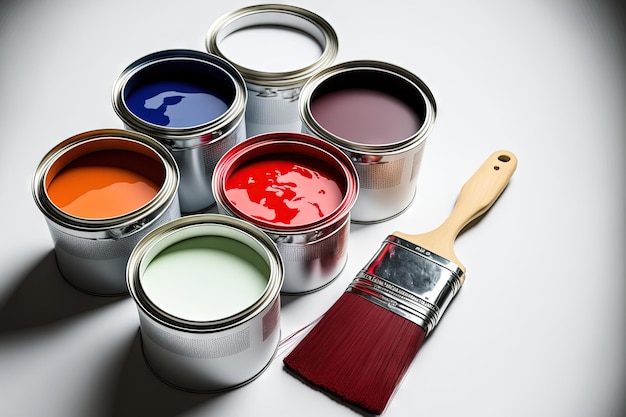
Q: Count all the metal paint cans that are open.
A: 6